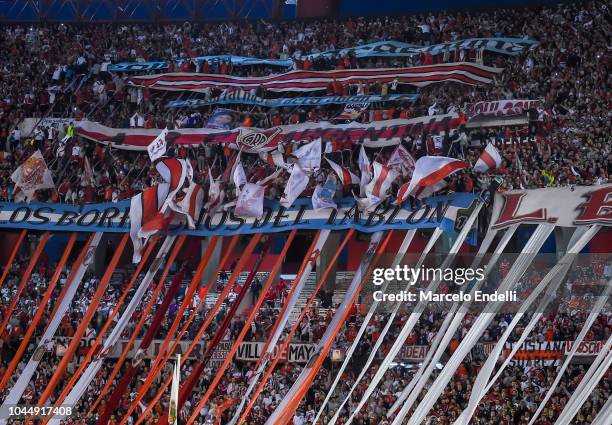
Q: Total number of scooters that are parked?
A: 0